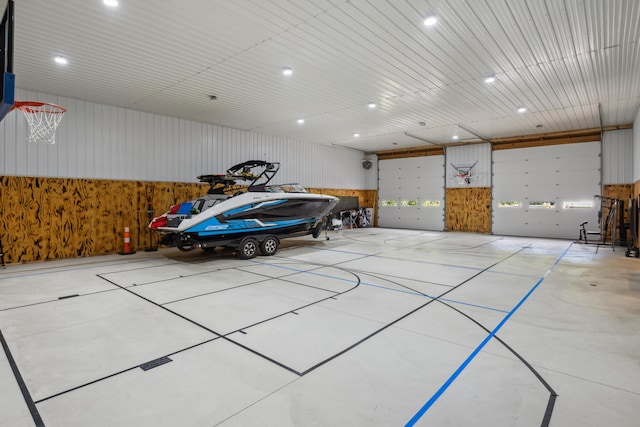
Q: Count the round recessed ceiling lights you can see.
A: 10